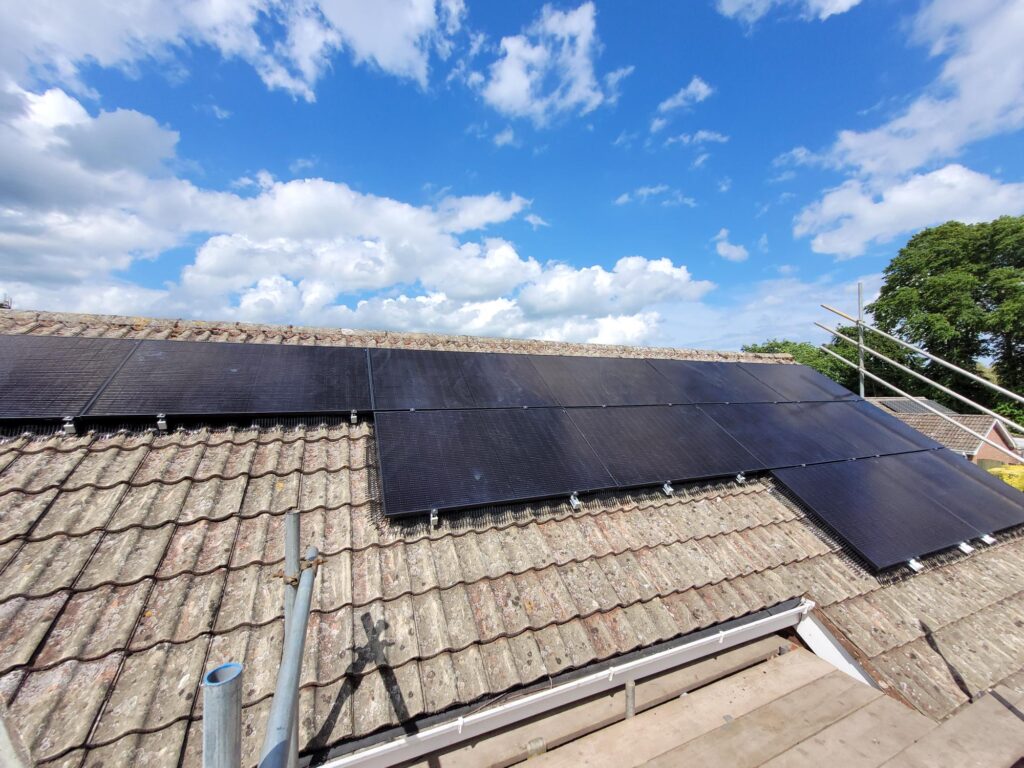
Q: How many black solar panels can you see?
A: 12